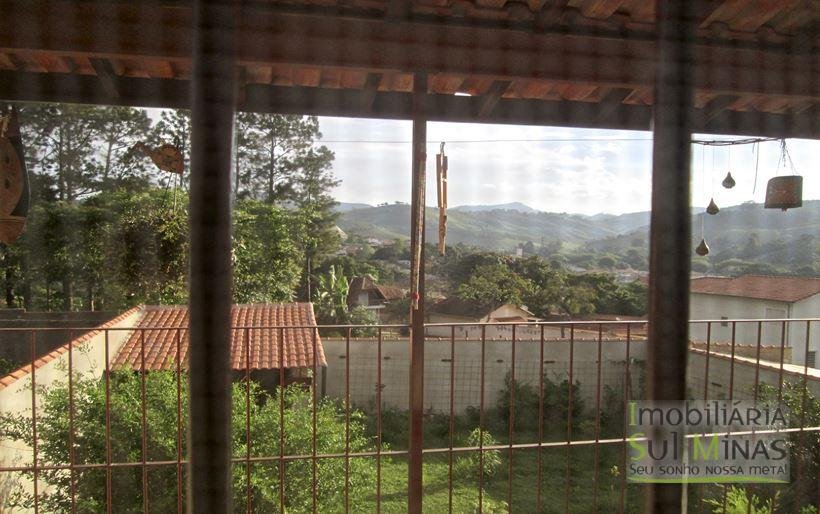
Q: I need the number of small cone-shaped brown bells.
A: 3